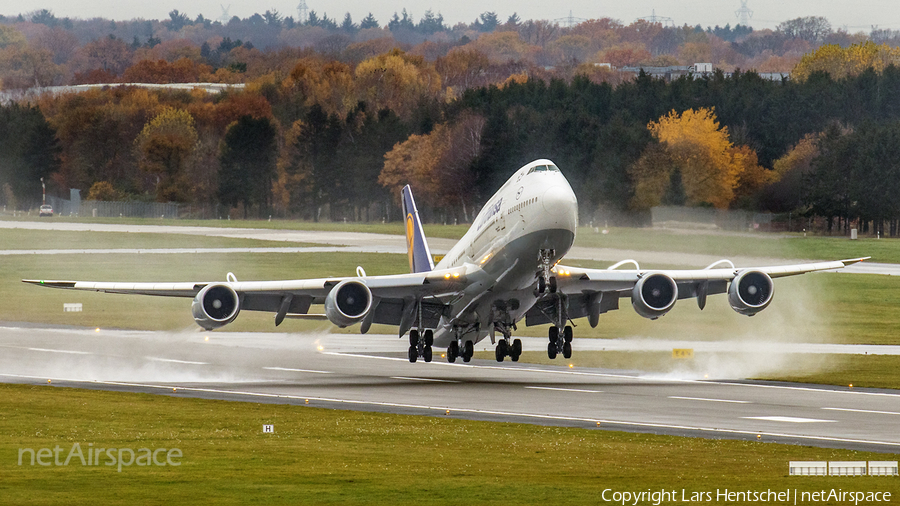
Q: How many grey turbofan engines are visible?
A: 4